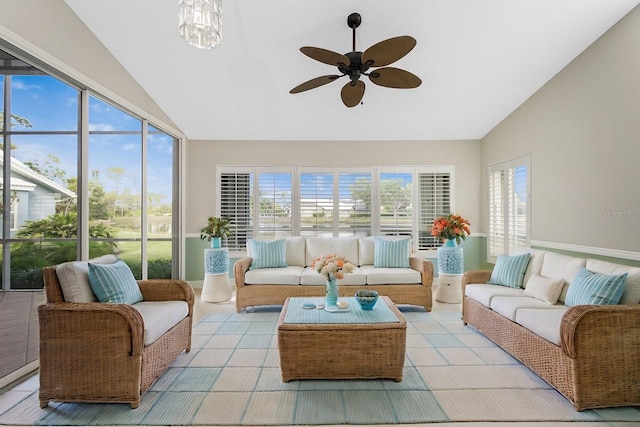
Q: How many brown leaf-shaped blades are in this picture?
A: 5